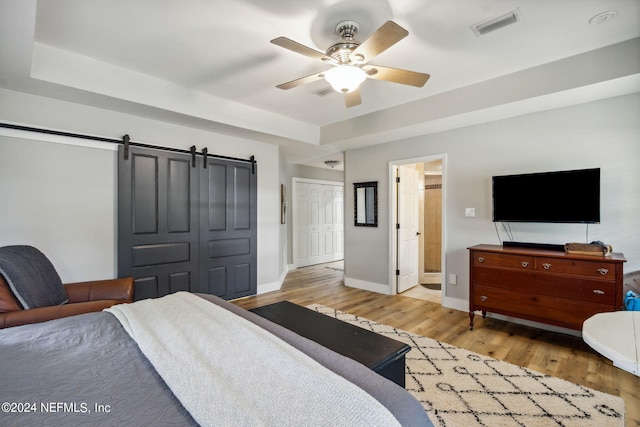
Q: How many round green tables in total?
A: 0